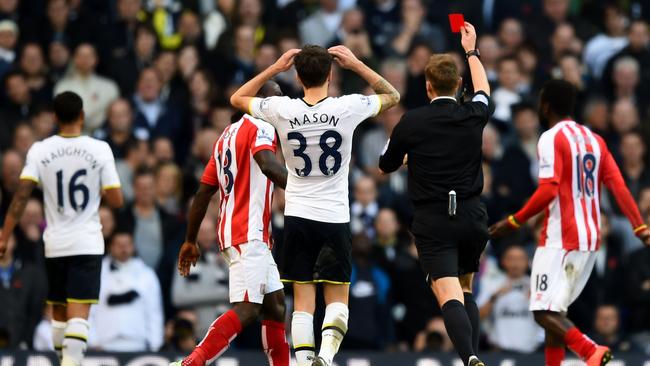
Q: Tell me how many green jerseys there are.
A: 0